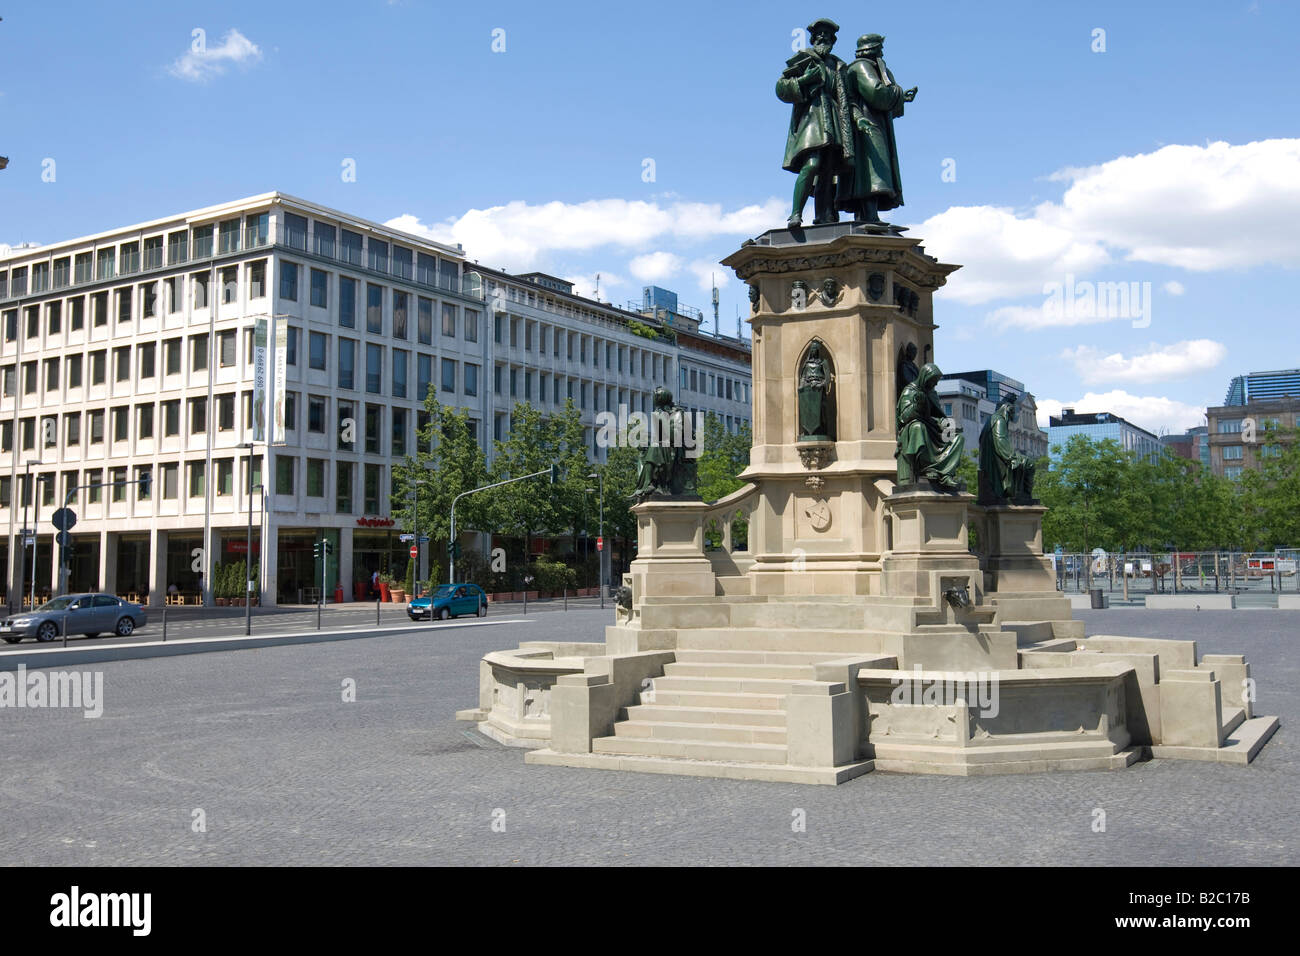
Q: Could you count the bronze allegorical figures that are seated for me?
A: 3